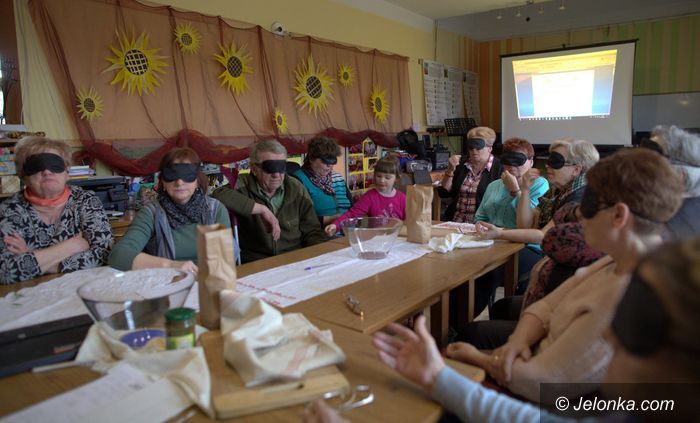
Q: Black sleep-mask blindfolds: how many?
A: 10